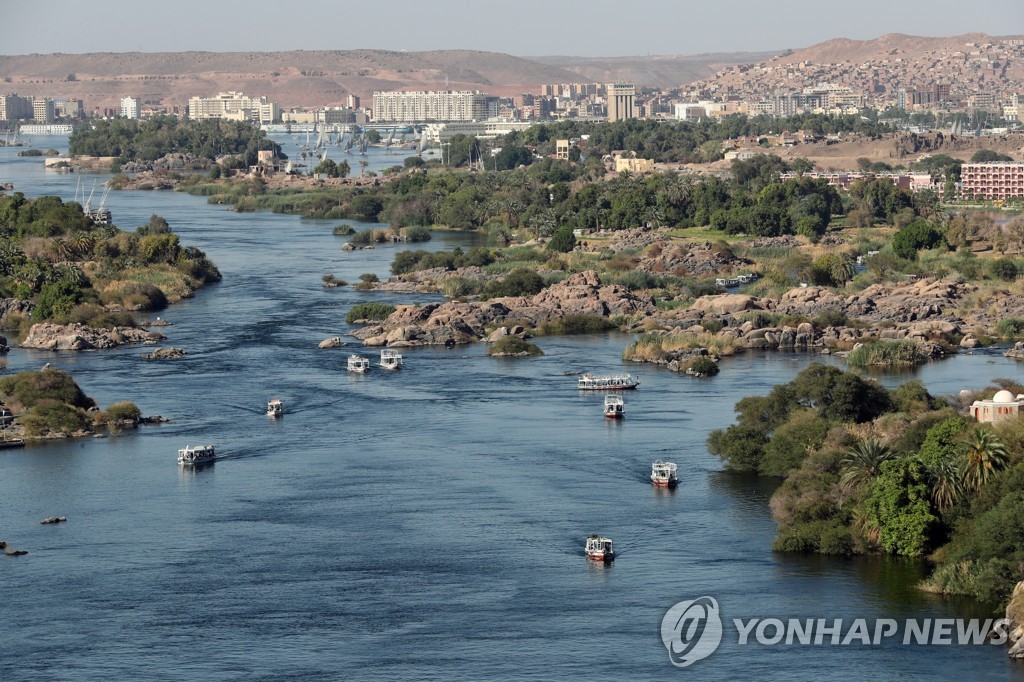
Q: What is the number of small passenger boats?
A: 8